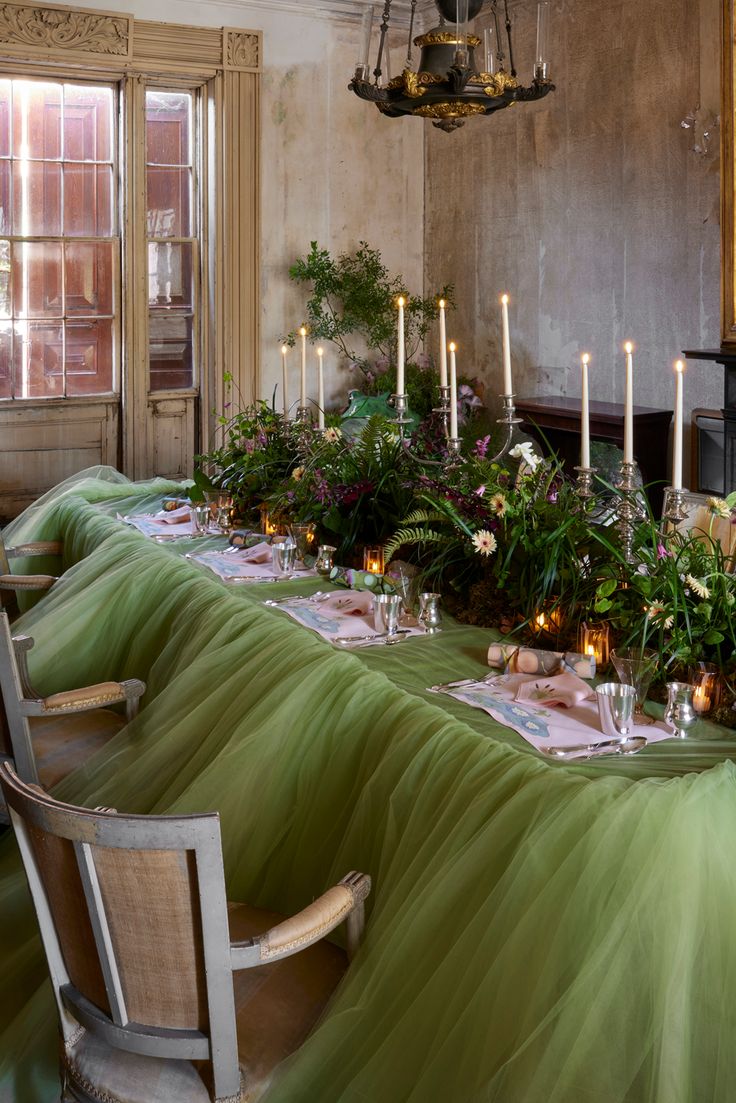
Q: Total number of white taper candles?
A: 10